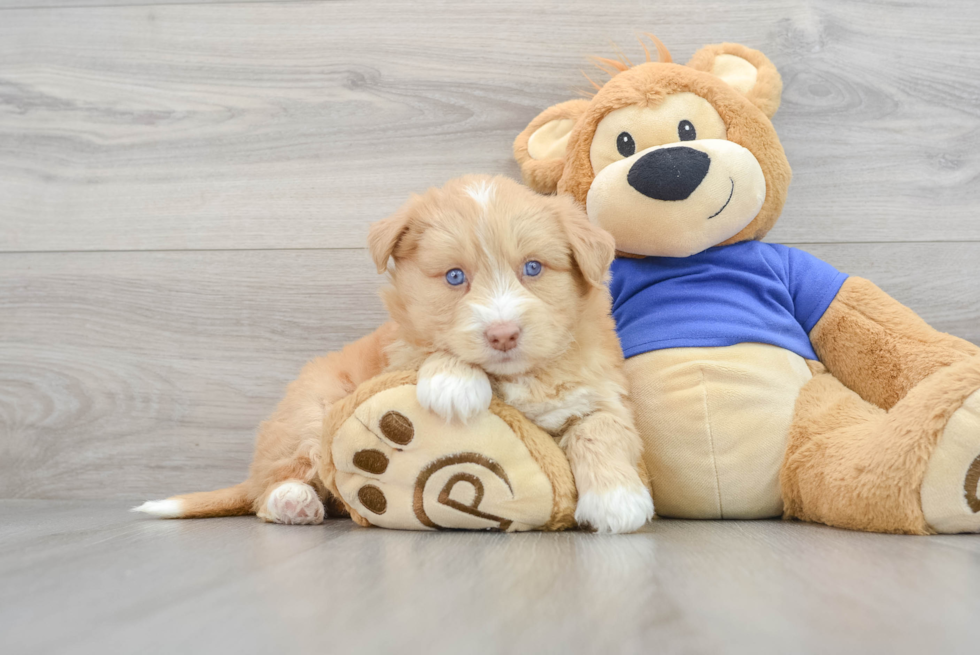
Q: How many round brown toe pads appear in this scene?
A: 3